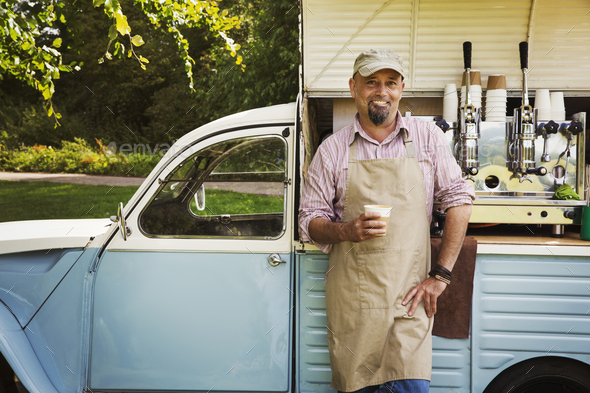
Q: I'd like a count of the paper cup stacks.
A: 5